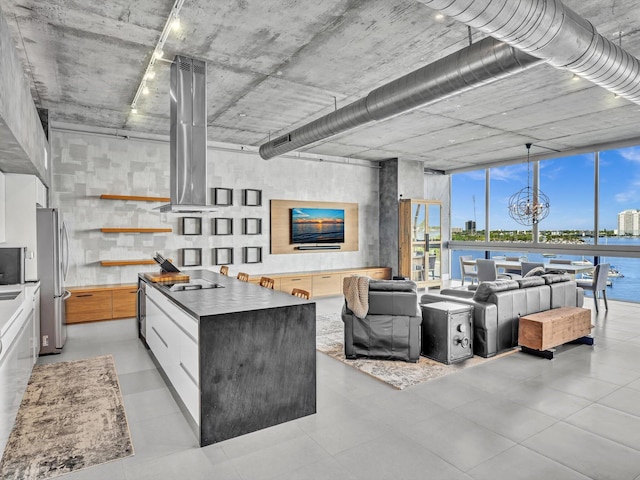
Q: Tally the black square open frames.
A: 8